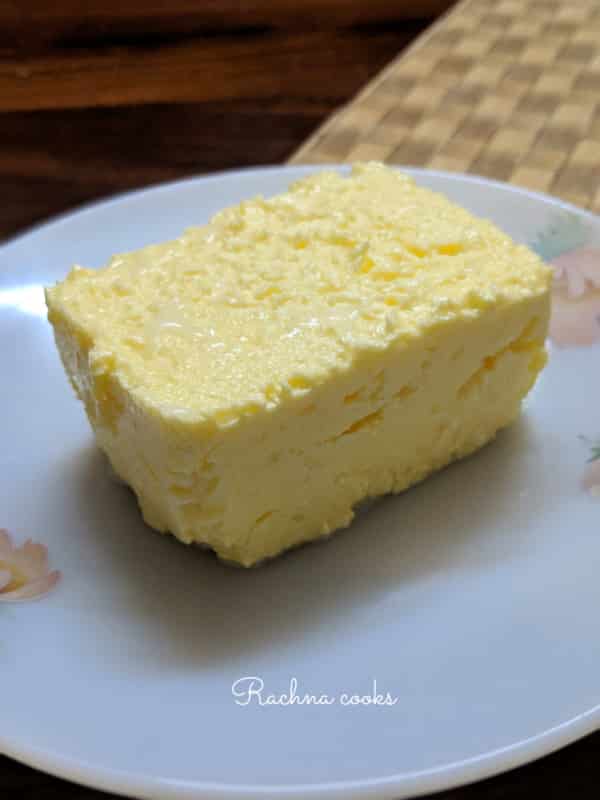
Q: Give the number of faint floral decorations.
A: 3